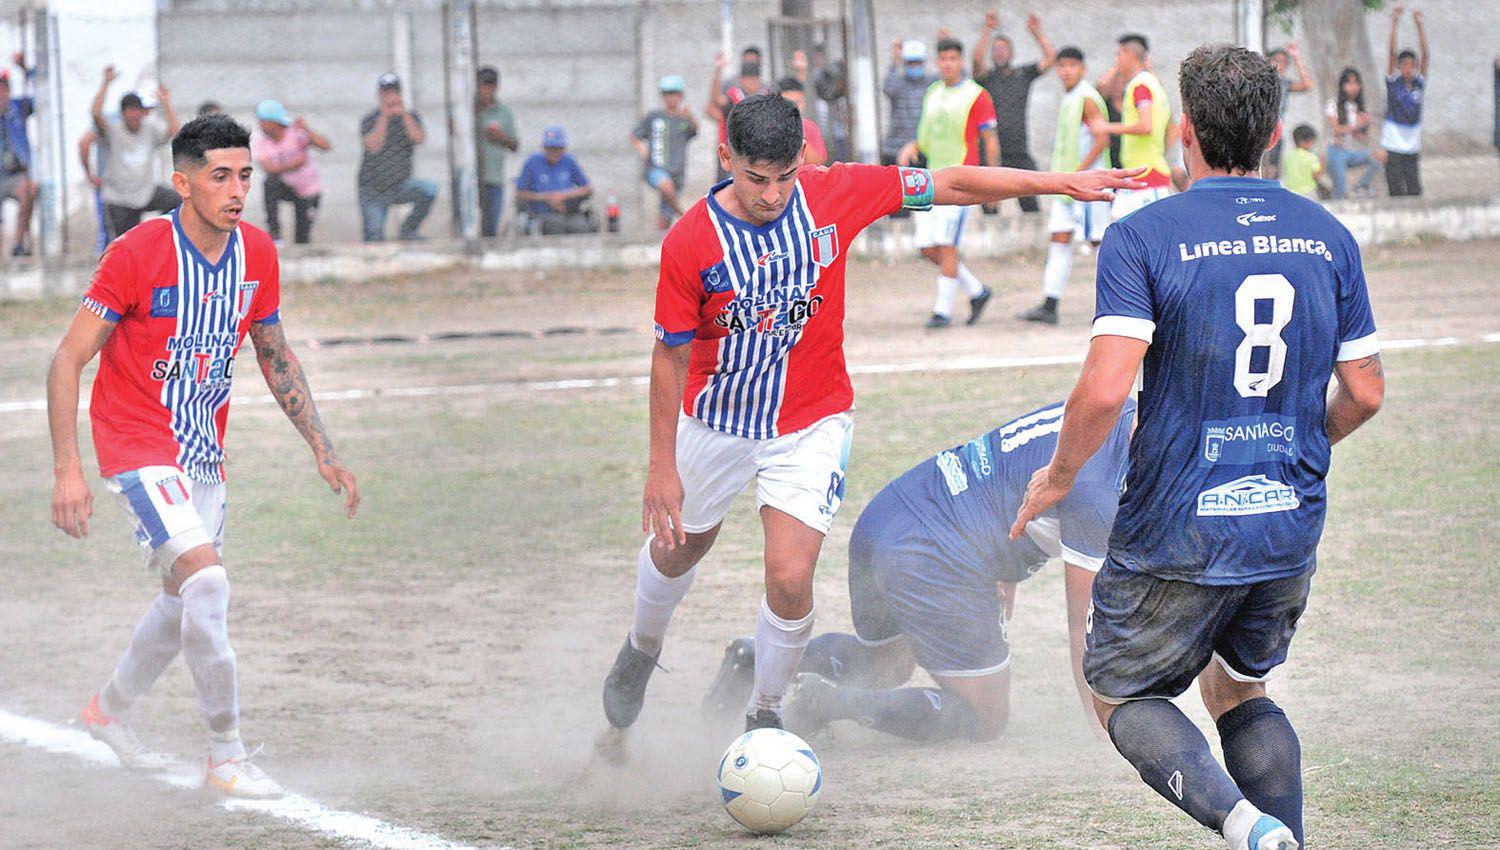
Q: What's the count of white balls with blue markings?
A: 1